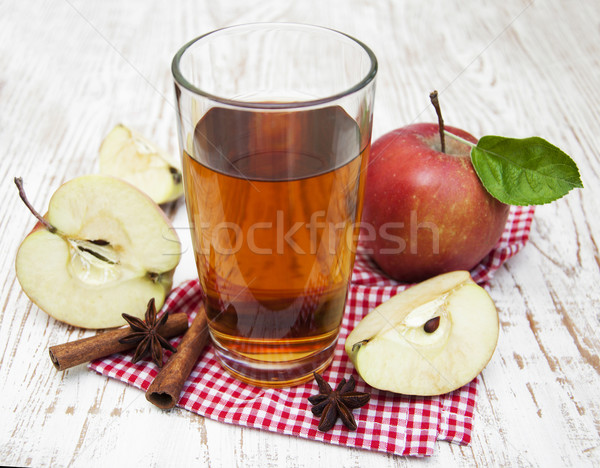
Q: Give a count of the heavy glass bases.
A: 1